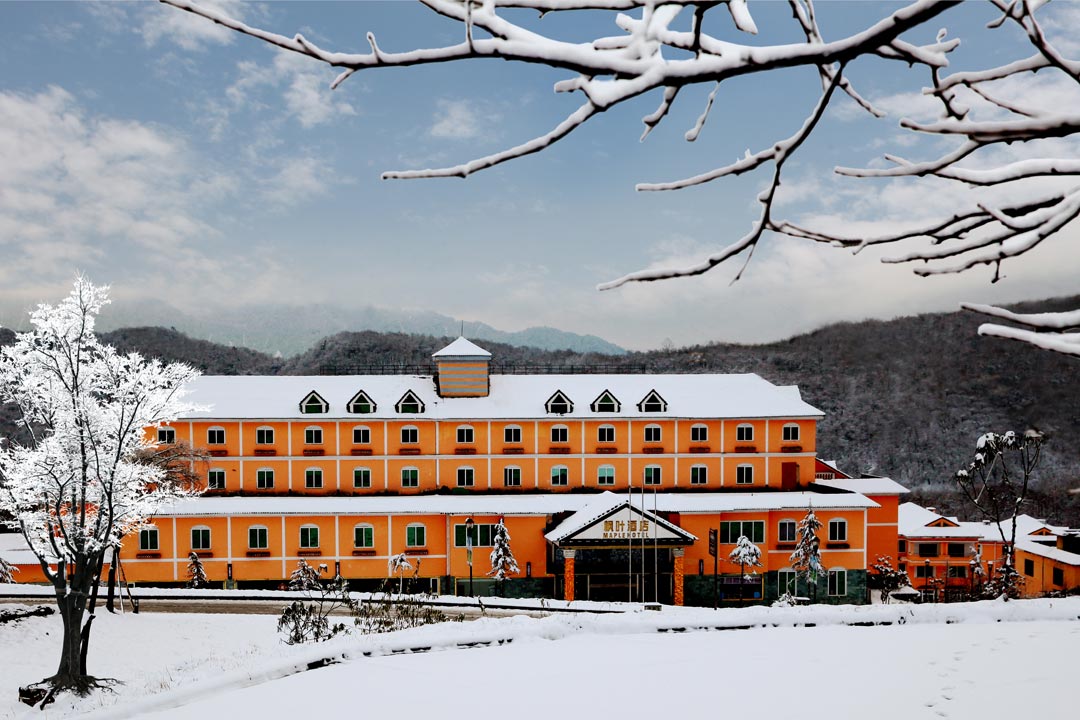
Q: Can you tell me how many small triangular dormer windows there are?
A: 6